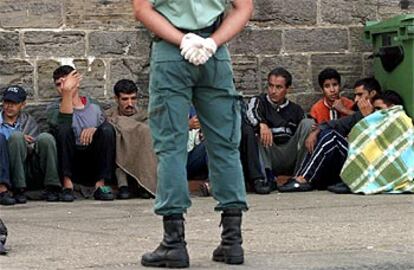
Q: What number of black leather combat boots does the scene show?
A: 2